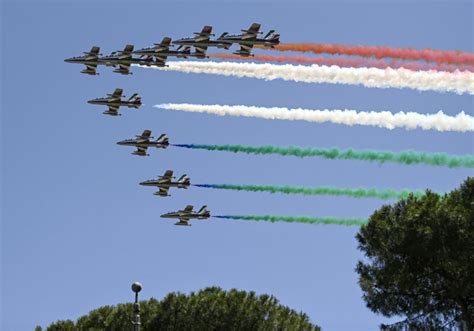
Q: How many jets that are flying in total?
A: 9